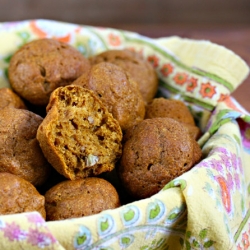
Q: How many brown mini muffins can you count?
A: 10